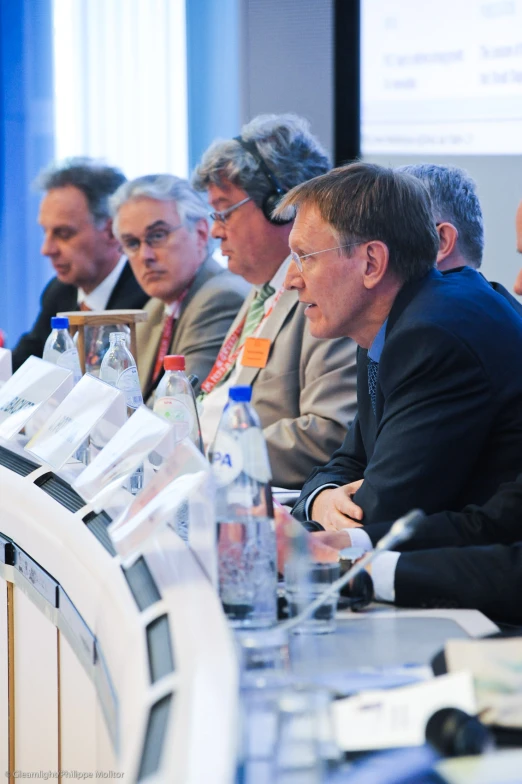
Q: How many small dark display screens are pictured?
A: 6